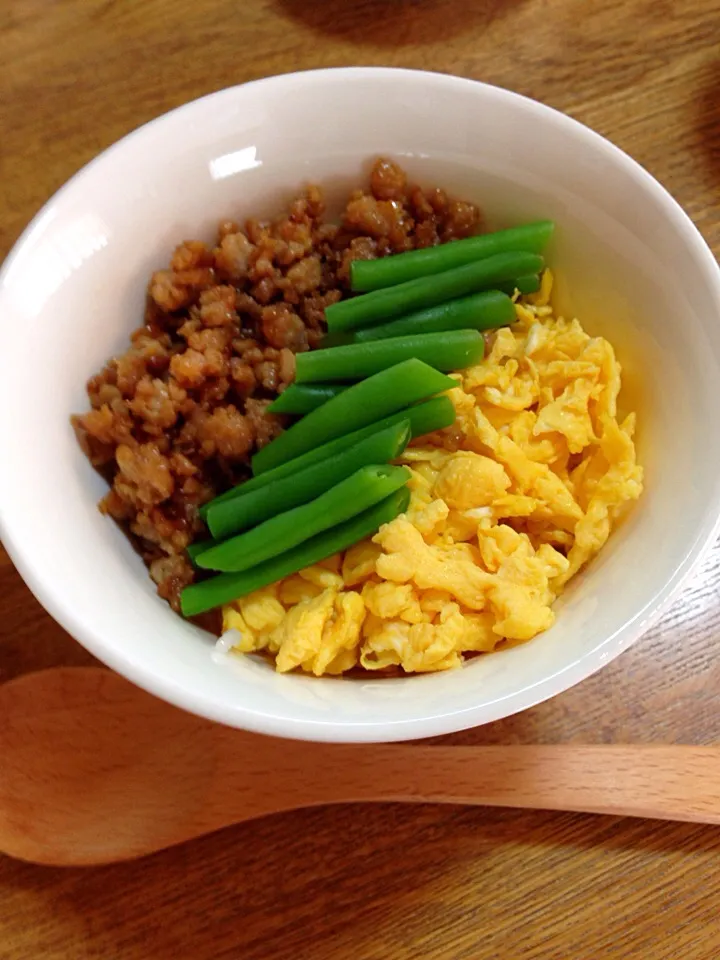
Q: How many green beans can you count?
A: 12